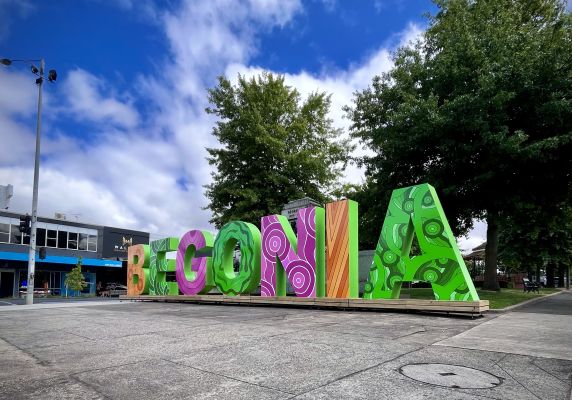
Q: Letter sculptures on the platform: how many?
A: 7